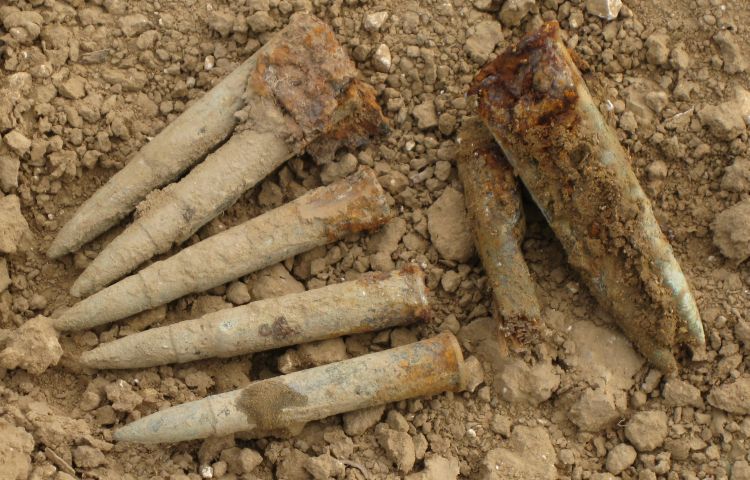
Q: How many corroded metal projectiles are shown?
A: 8